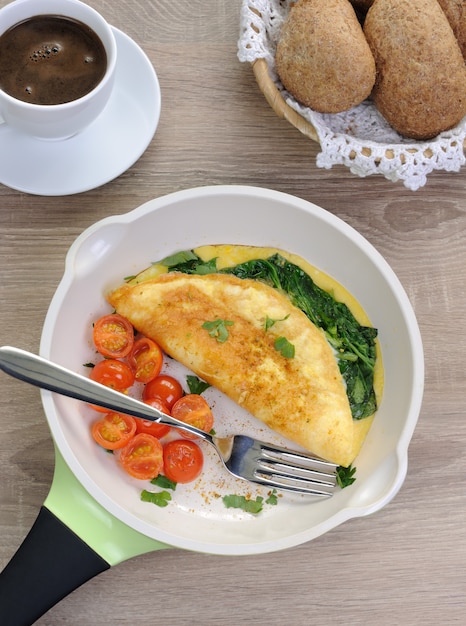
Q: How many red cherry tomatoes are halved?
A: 5